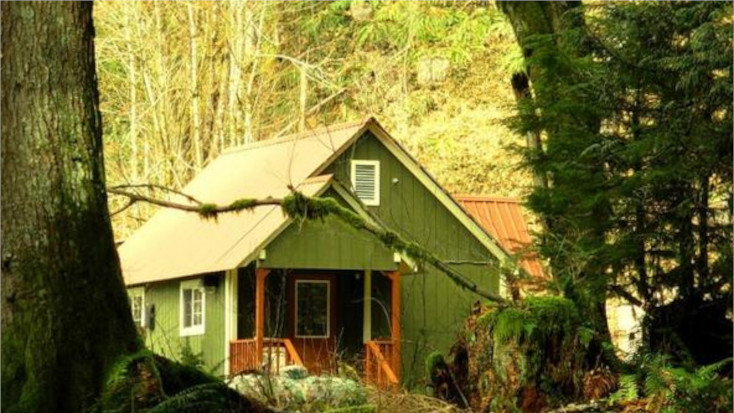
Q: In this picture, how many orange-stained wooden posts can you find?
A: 2